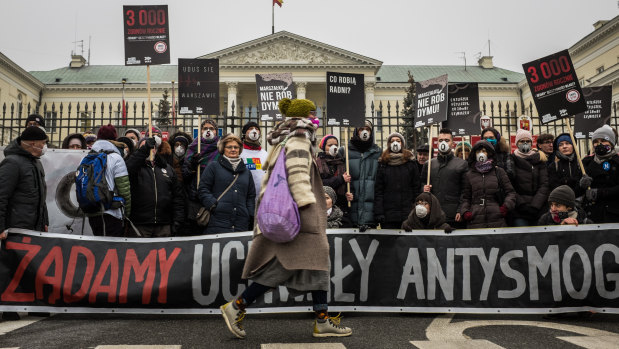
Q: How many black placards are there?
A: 8